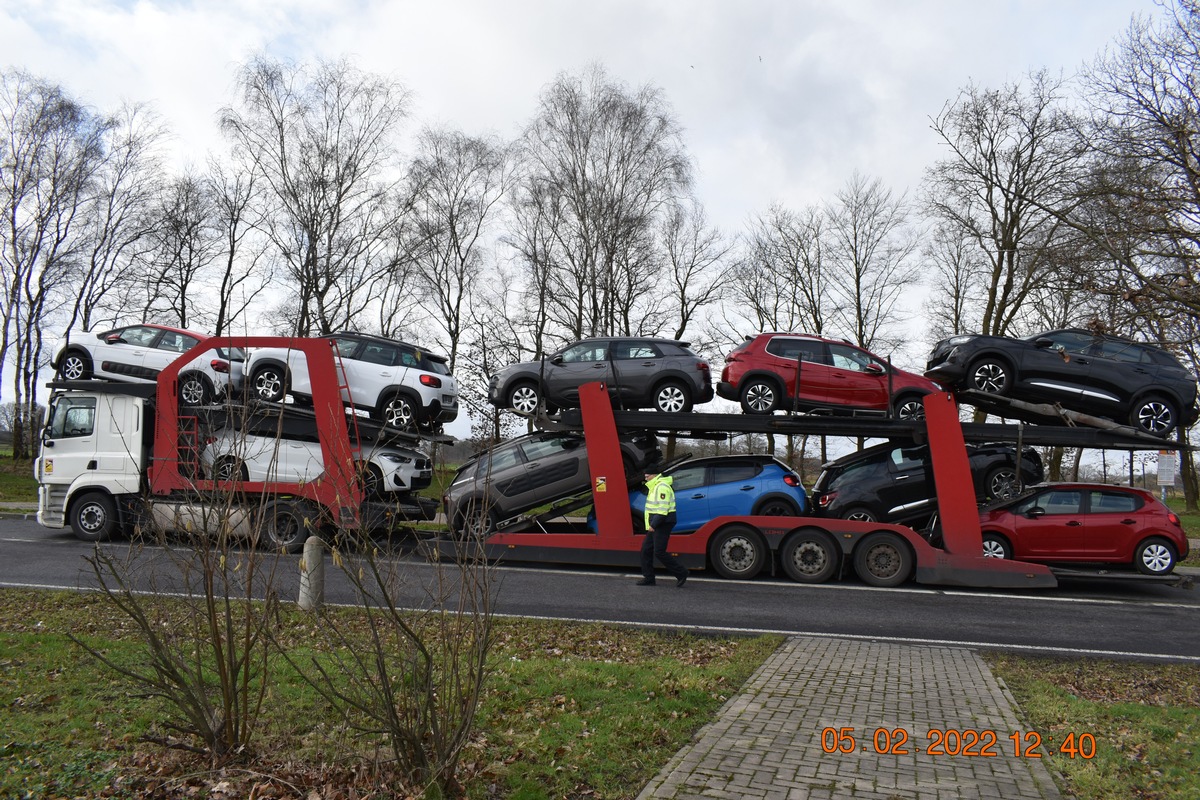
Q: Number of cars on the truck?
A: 10